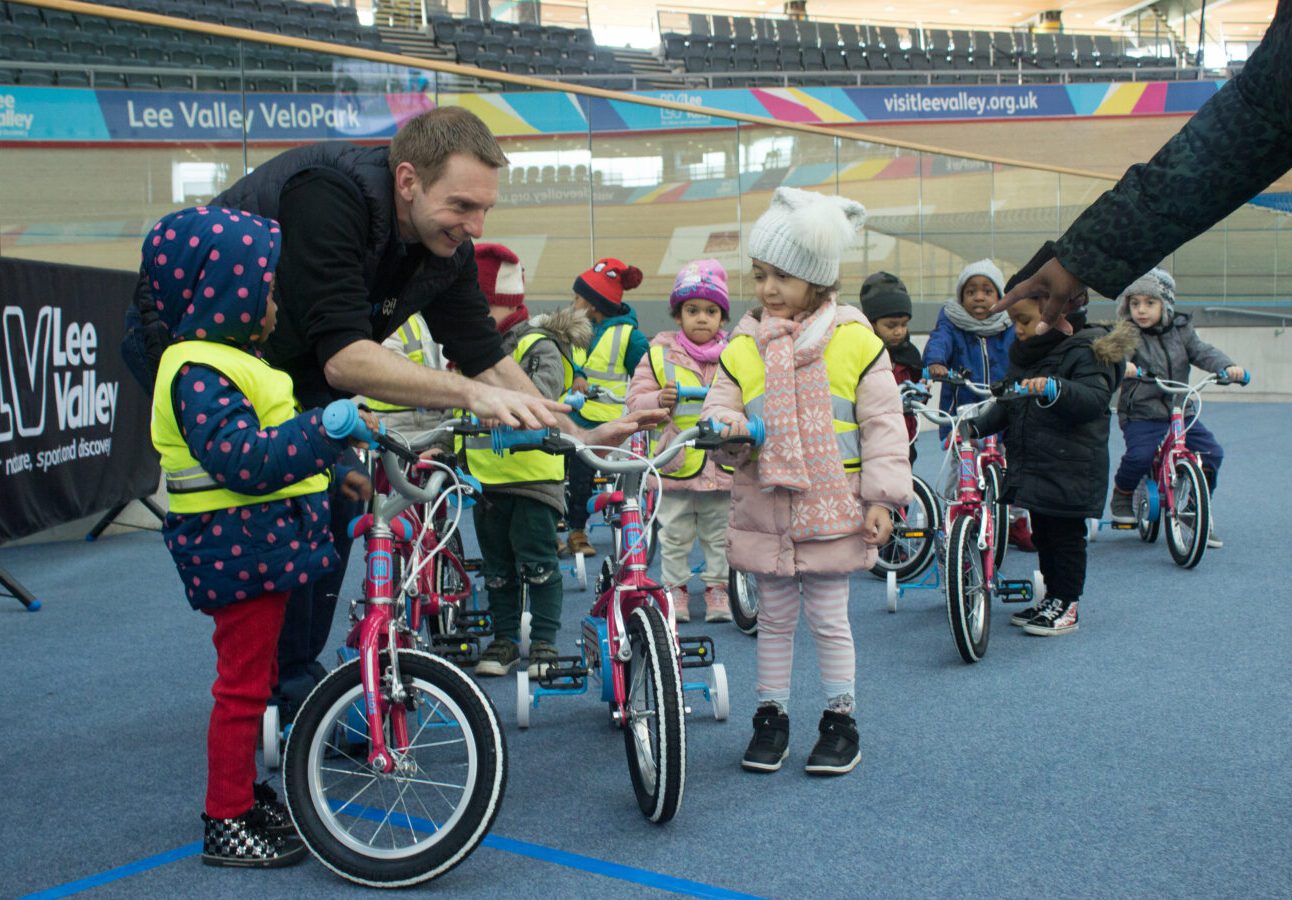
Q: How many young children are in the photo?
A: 10